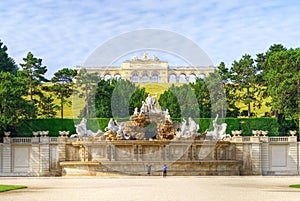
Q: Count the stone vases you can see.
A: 12